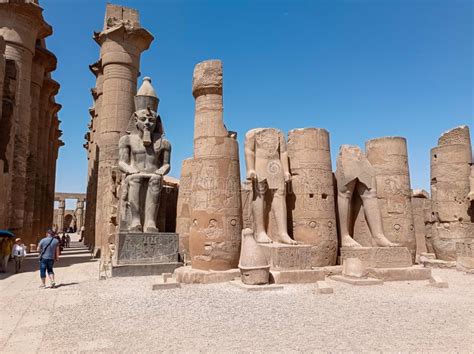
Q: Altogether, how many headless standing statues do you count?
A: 2